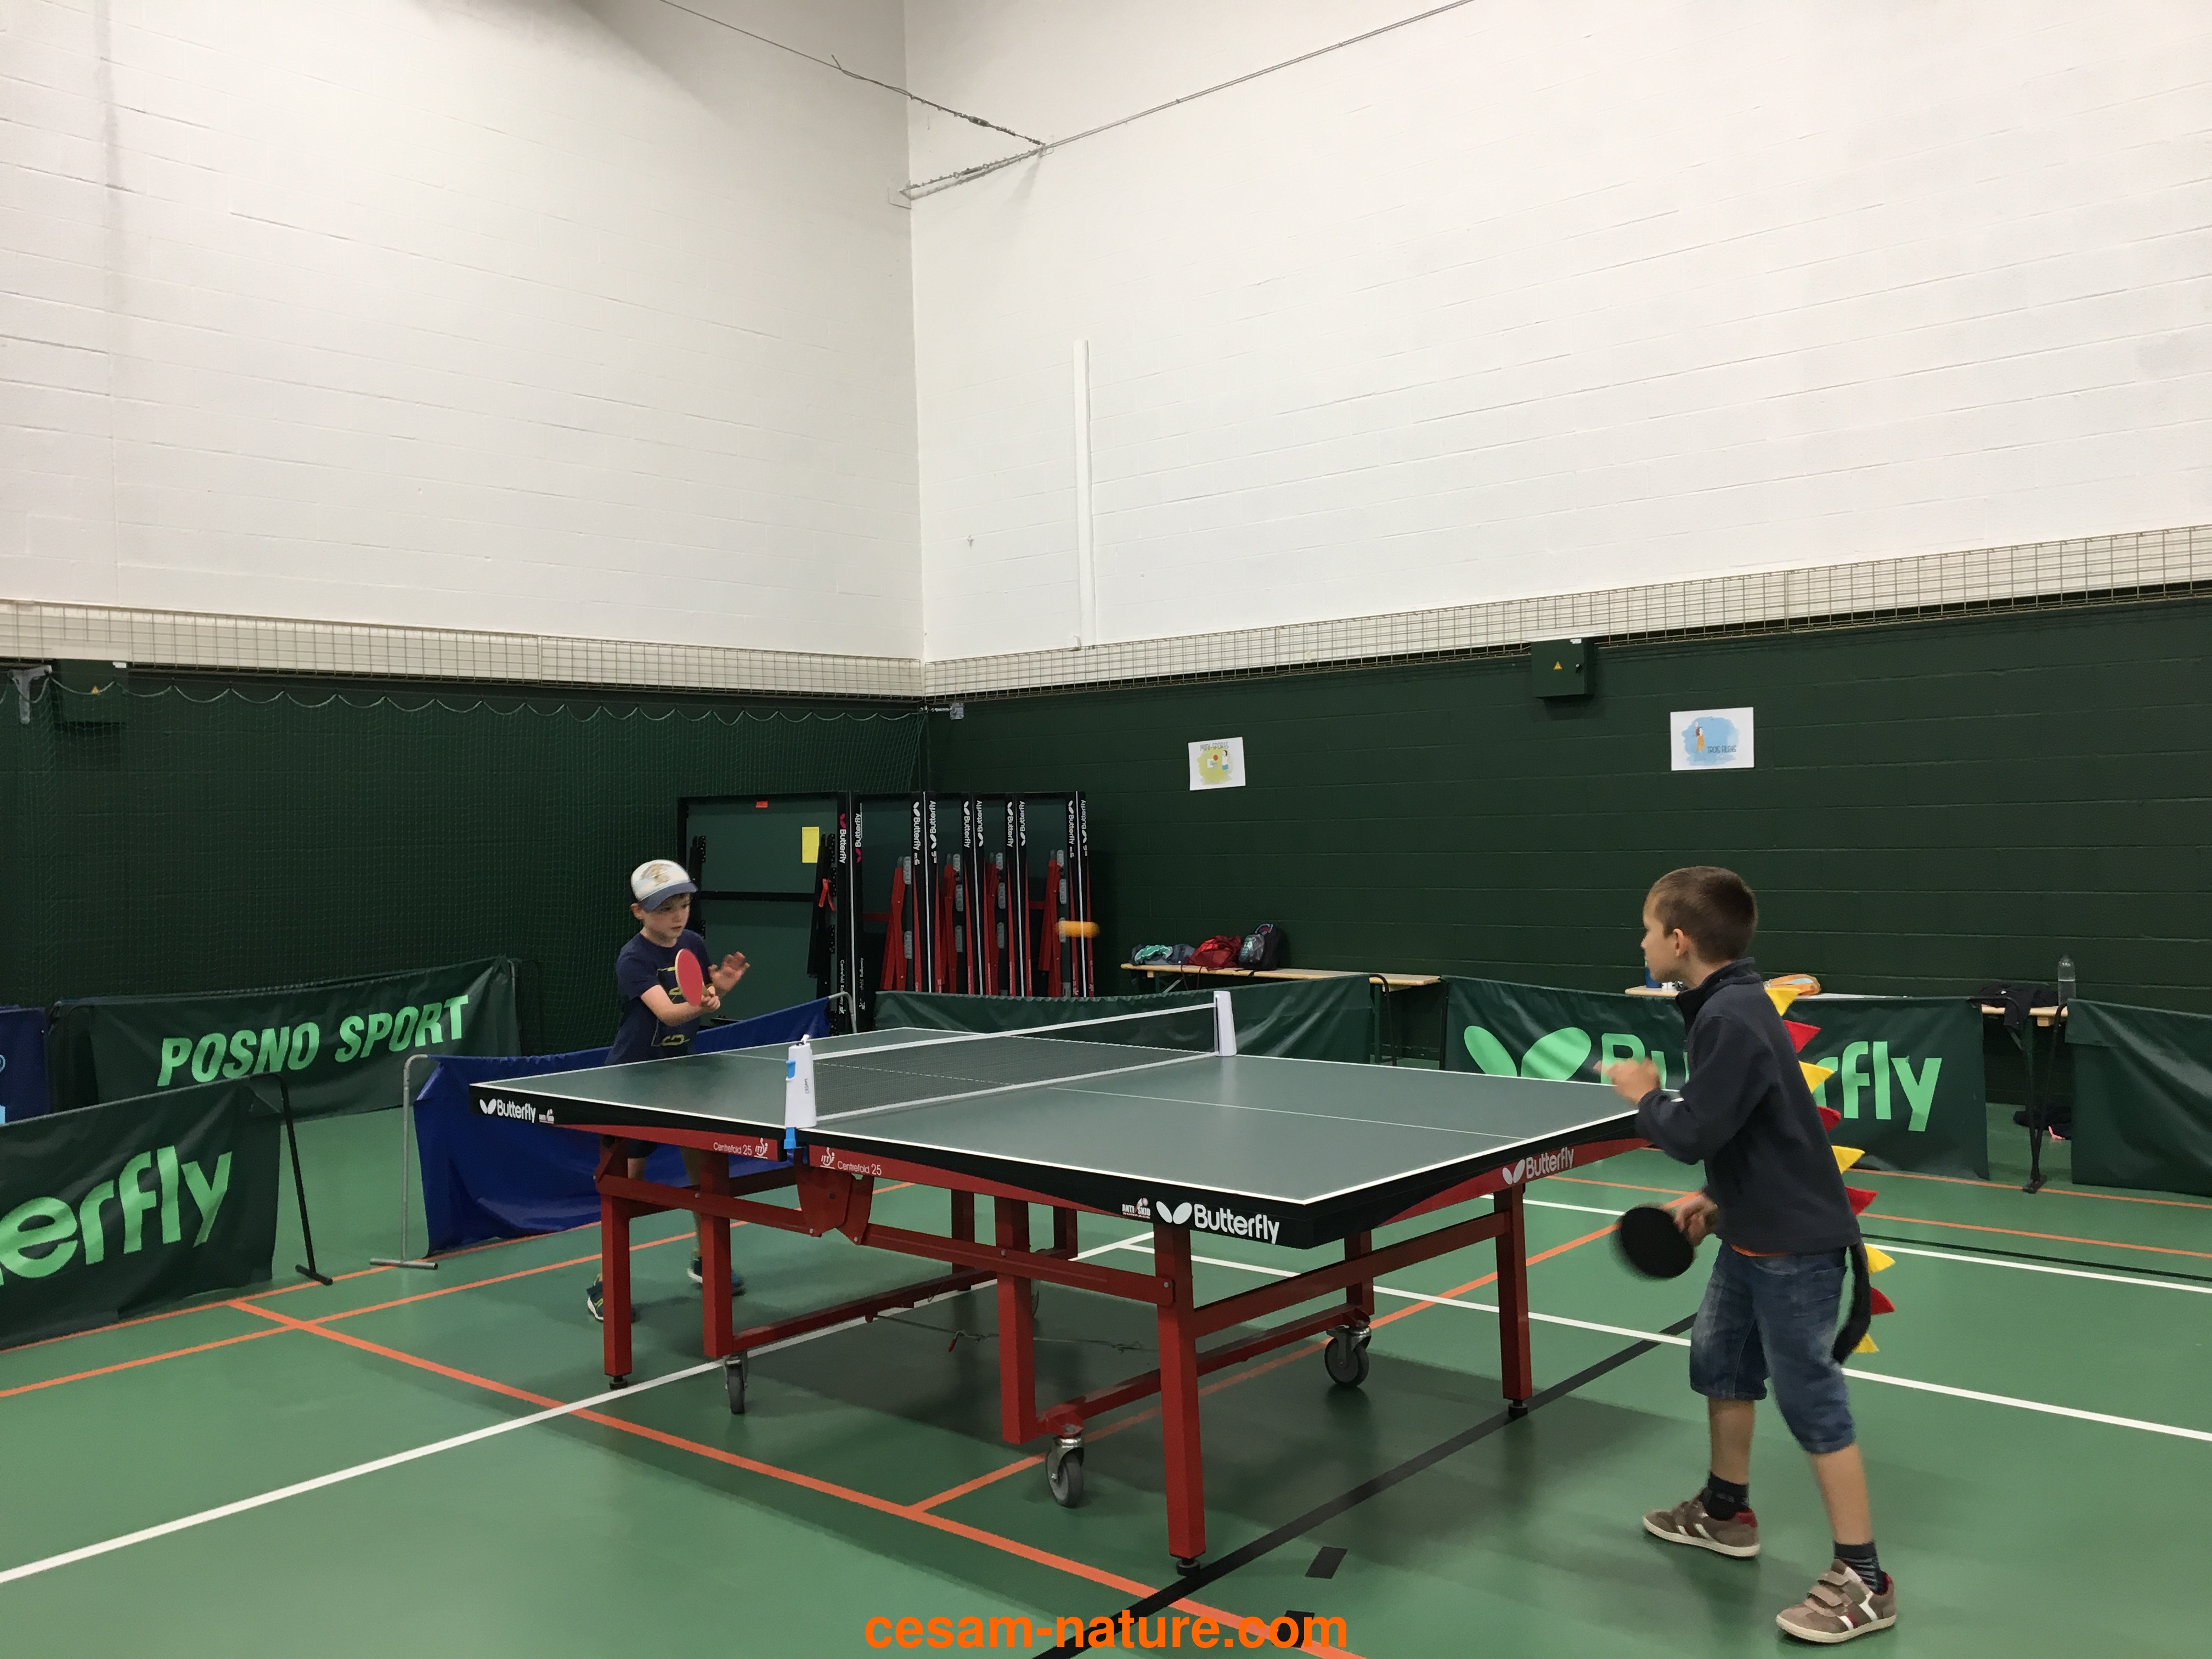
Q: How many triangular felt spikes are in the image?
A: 9